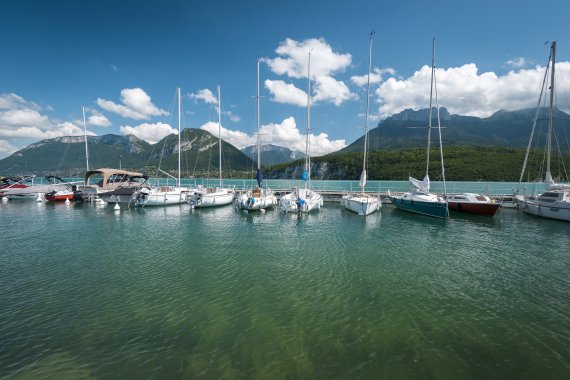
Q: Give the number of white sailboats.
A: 6